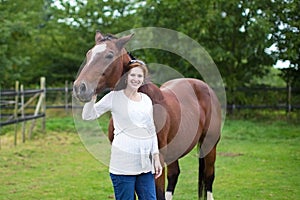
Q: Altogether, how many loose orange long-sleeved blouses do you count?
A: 0